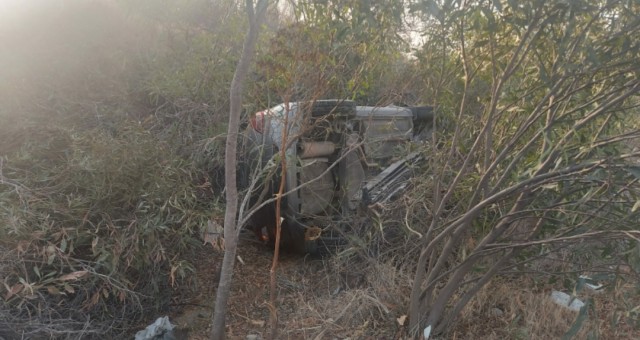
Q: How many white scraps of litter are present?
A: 4